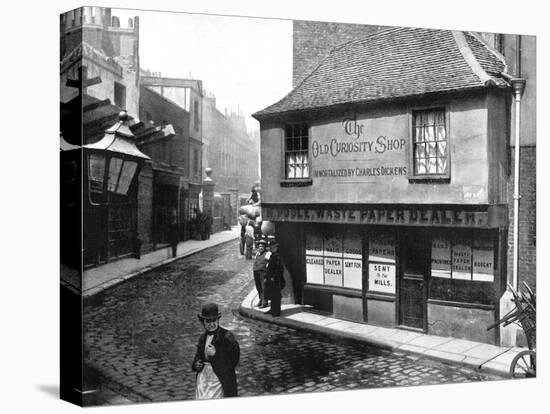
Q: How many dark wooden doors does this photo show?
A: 1